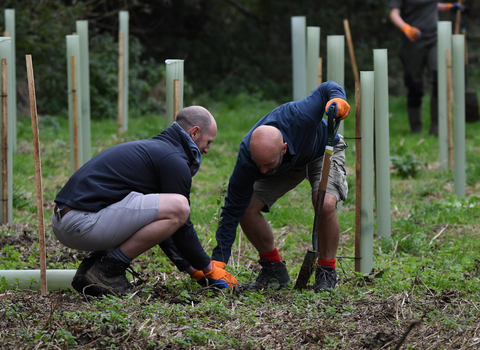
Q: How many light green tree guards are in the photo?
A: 14